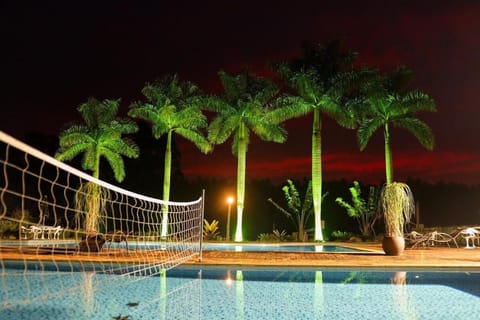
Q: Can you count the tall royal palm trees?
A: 5